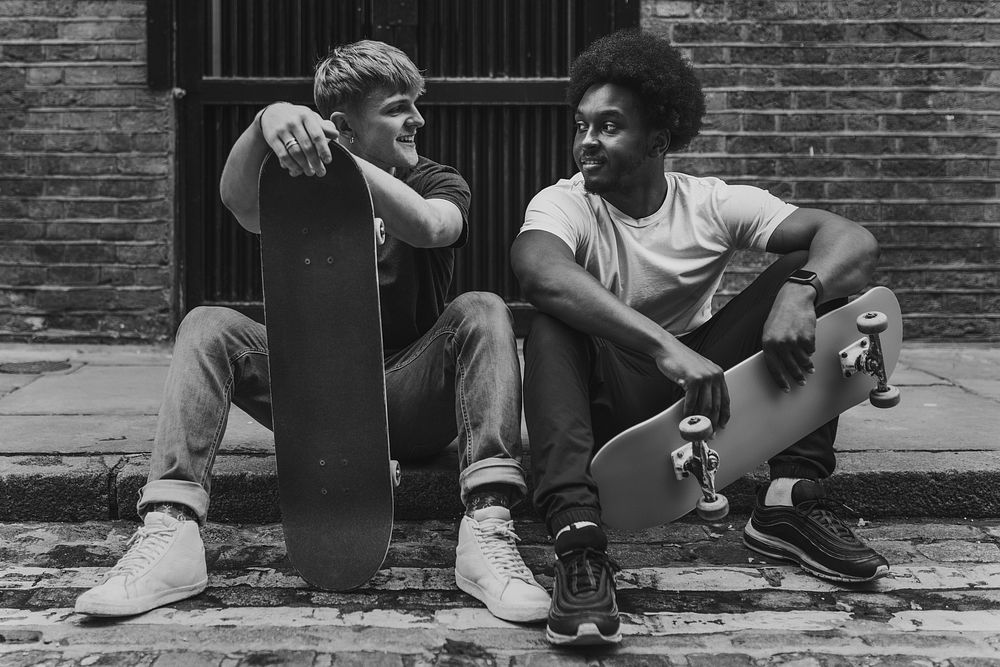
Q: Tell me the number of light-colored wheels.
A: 6